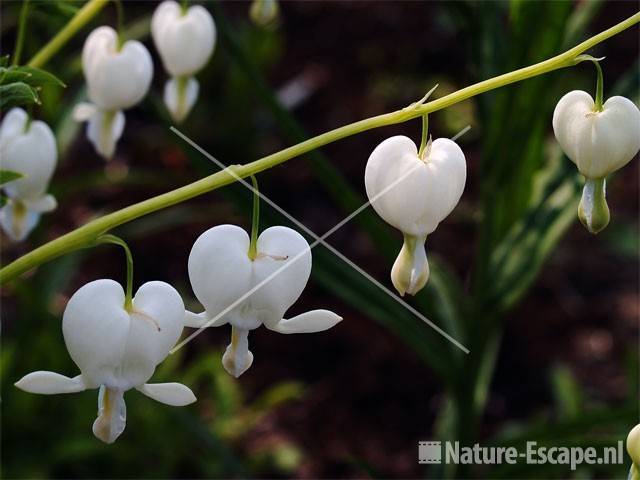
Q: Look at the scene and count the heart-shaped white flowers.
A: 7